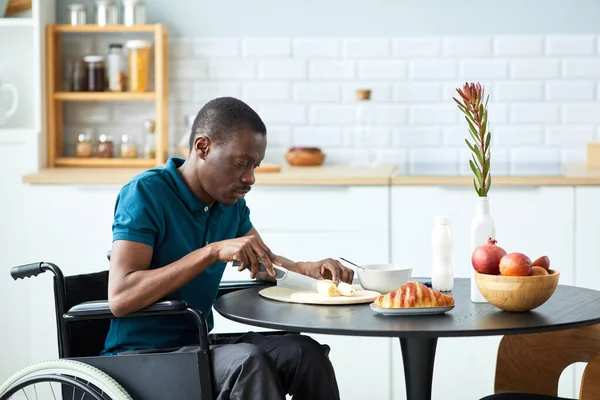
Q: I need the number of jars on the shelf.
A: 11